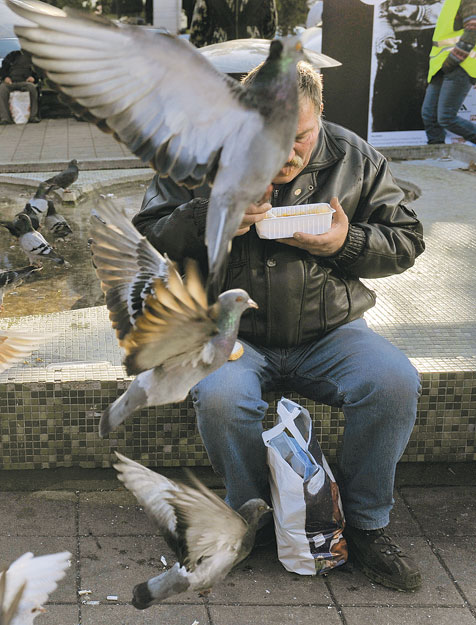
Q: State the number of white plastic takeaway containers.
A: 1